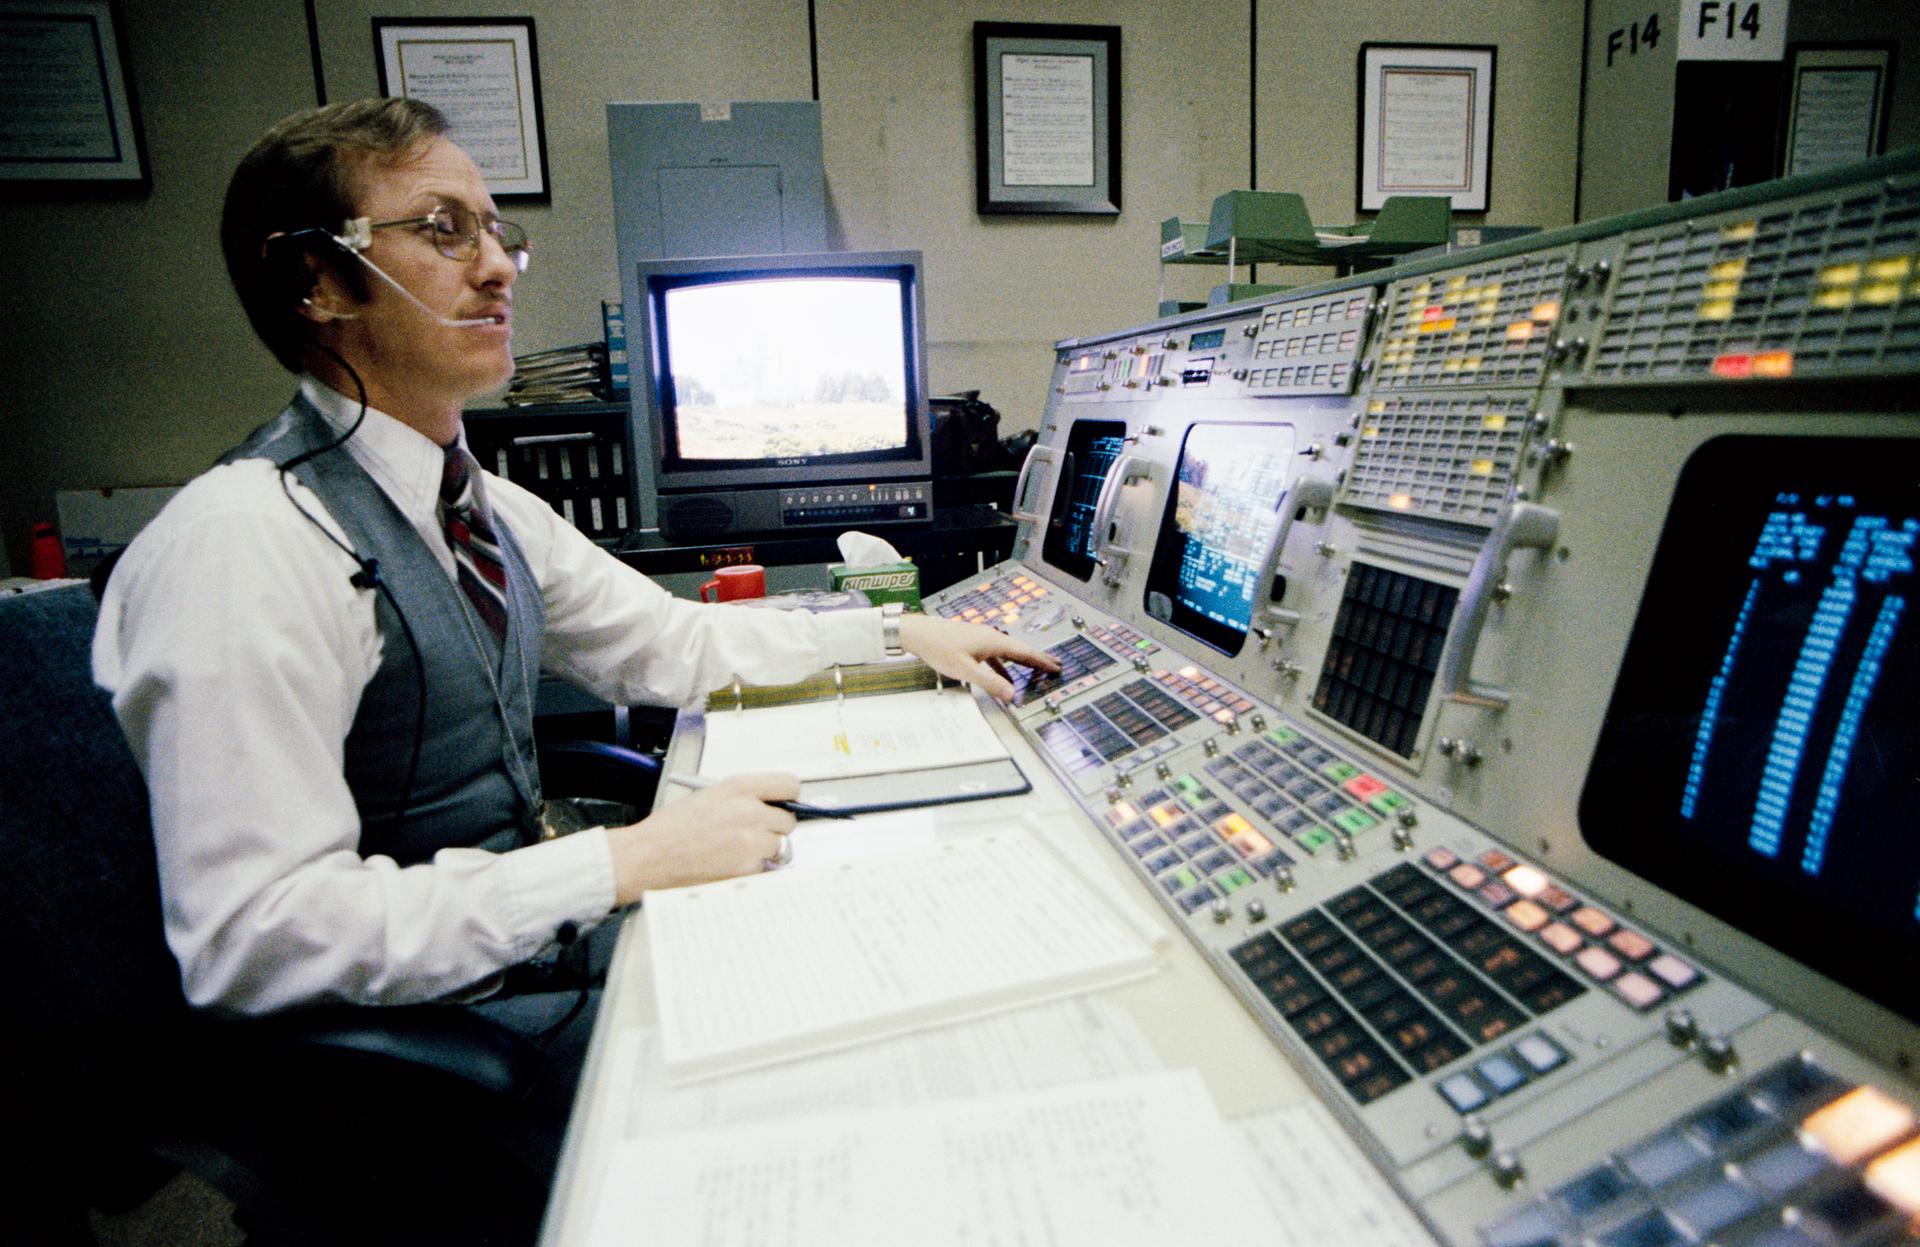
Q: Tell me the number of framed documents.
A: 5